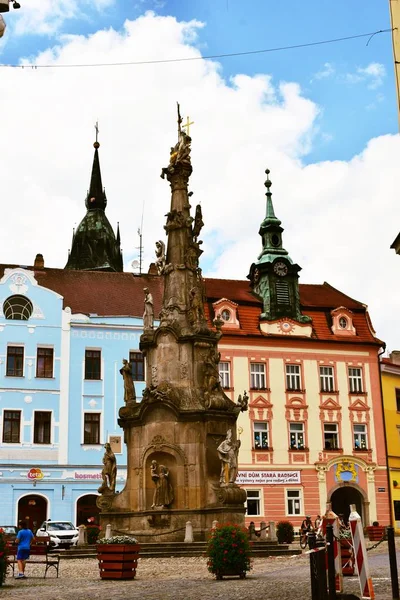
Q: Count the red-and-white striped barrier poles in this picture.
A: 2